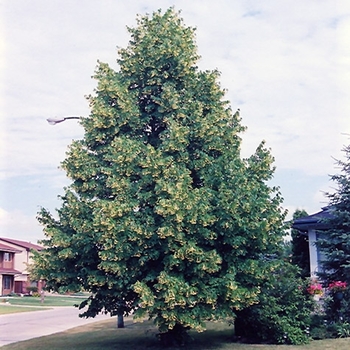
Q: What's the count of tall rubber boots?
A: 0